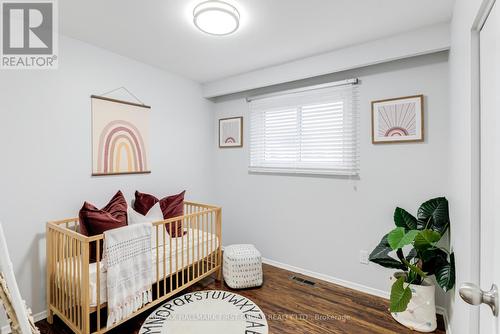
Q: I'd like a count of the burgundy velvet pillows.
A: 2